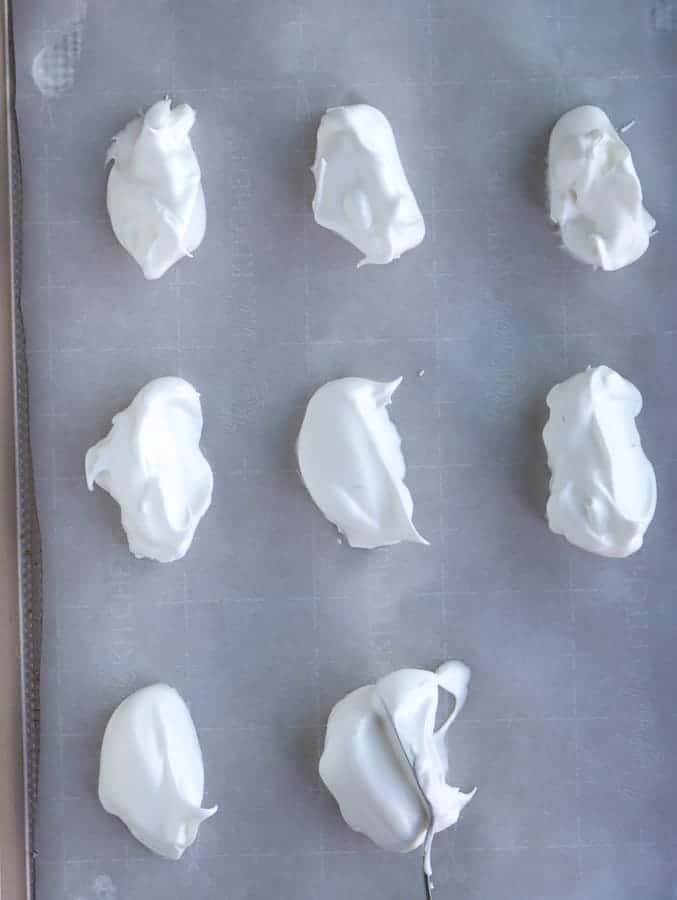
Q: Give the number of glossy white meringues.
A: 8